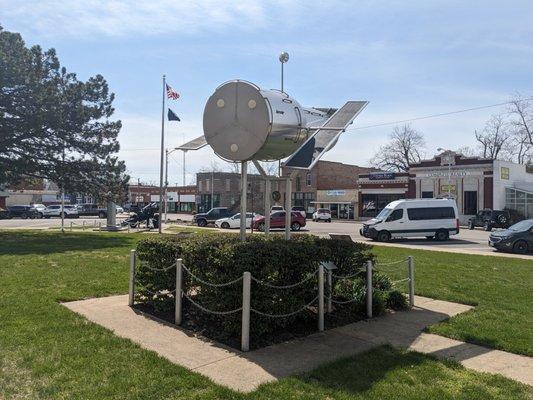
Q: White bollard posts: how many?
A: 6